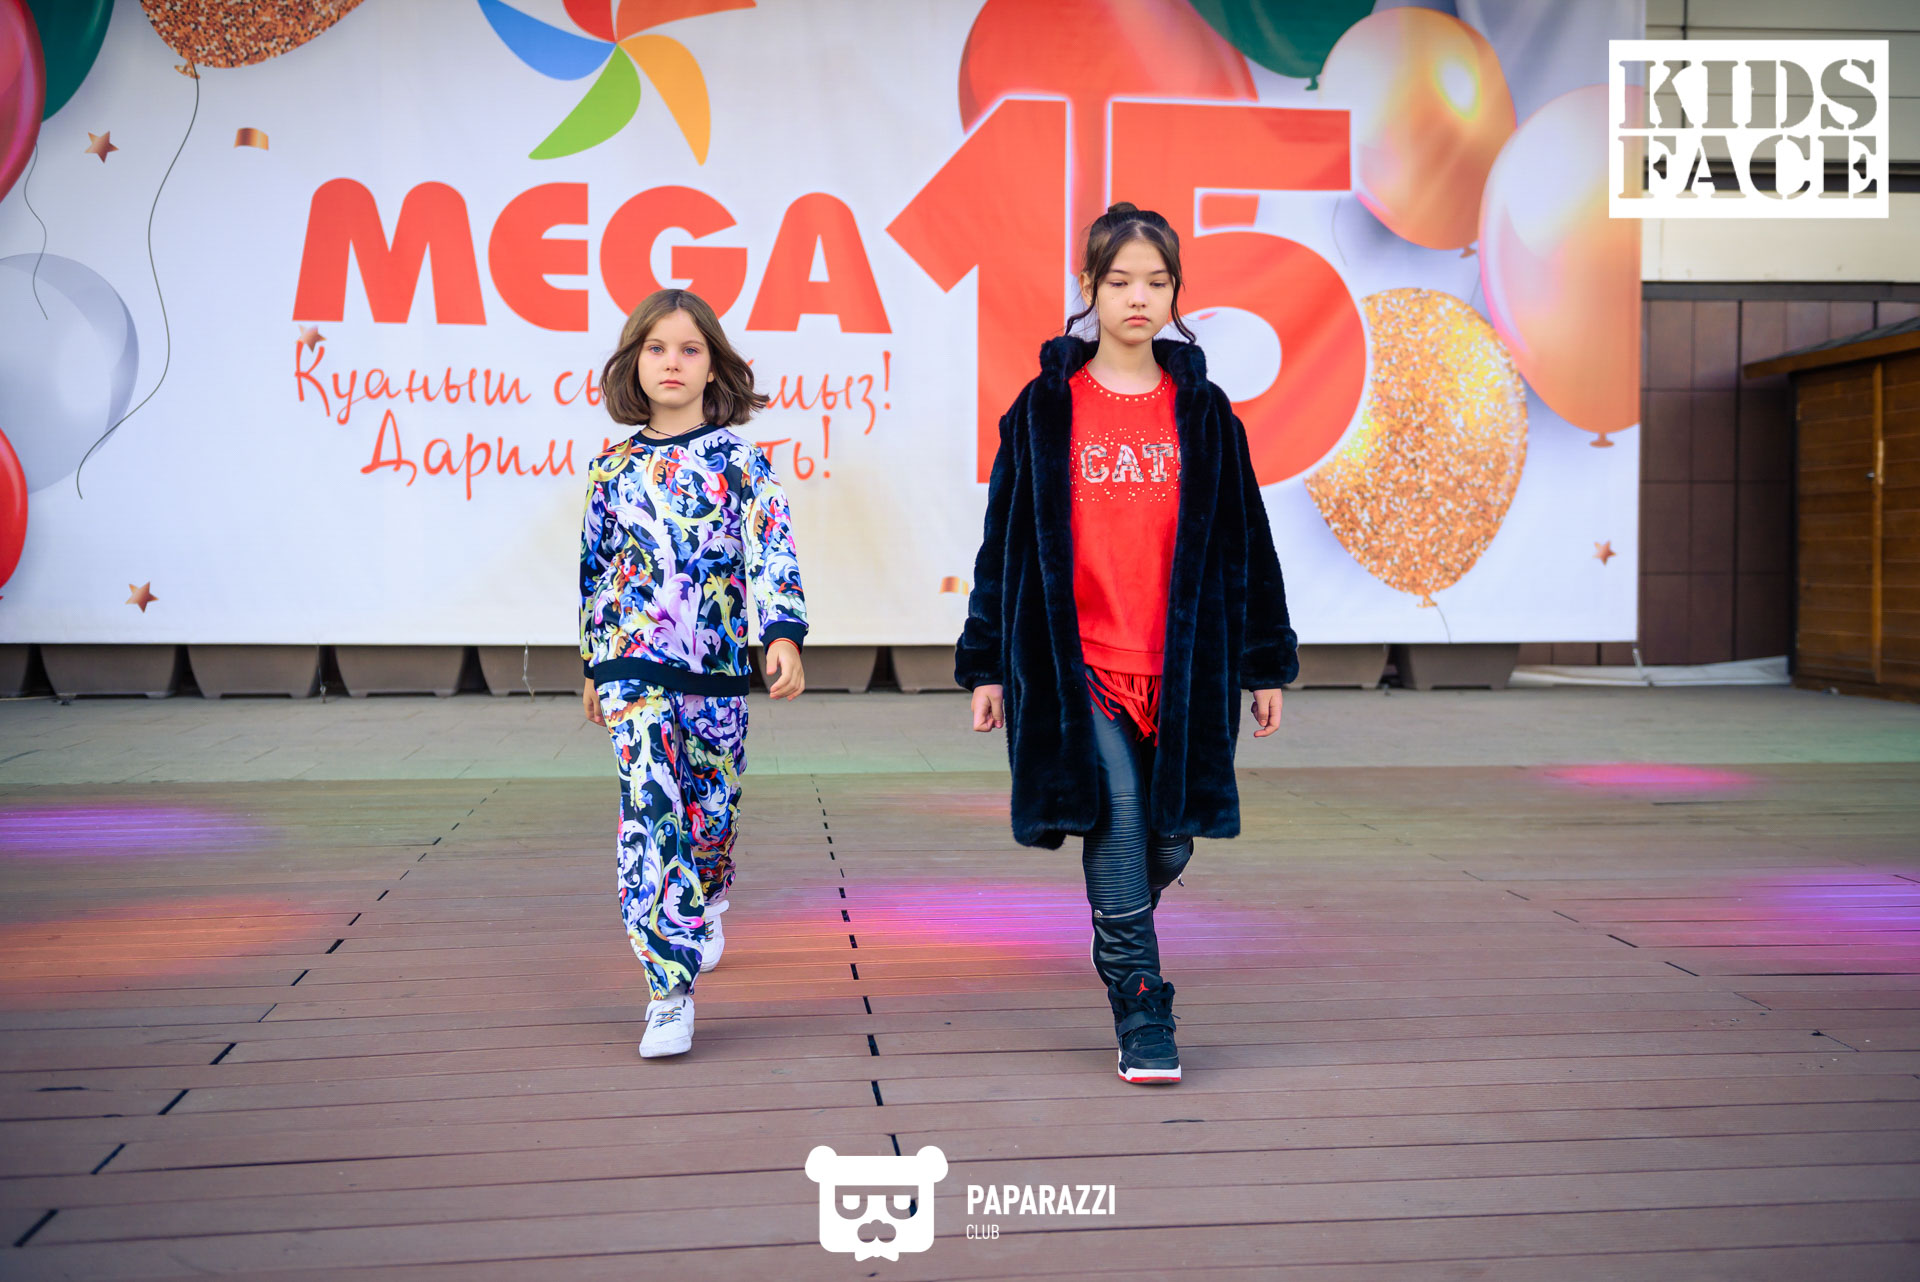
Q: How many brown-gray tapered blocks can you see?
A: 9